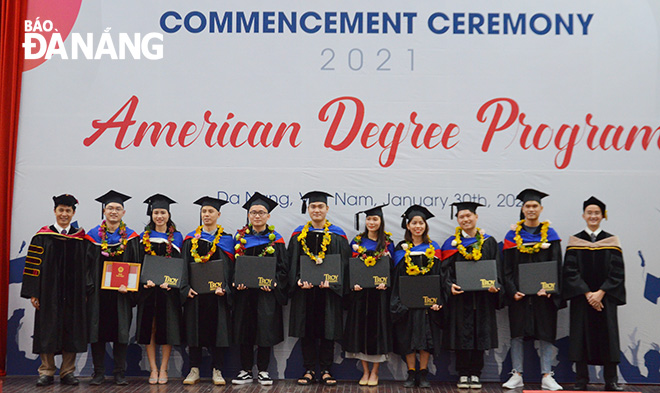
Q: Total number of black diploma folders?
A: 8